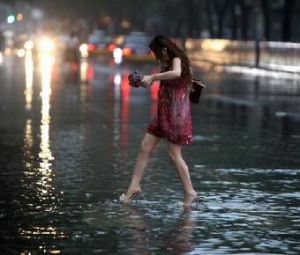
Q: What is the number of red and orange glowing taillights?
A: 3